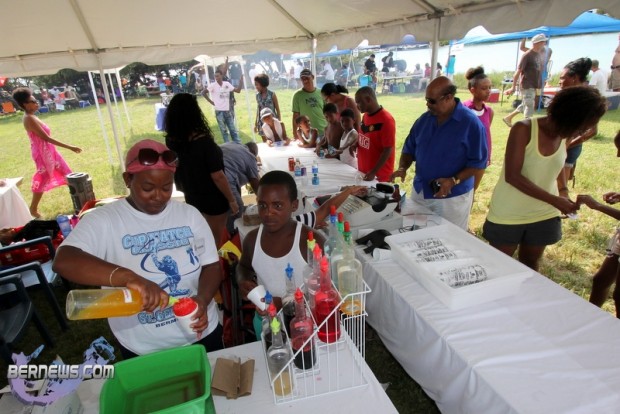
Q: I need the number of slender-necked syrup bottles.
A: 12